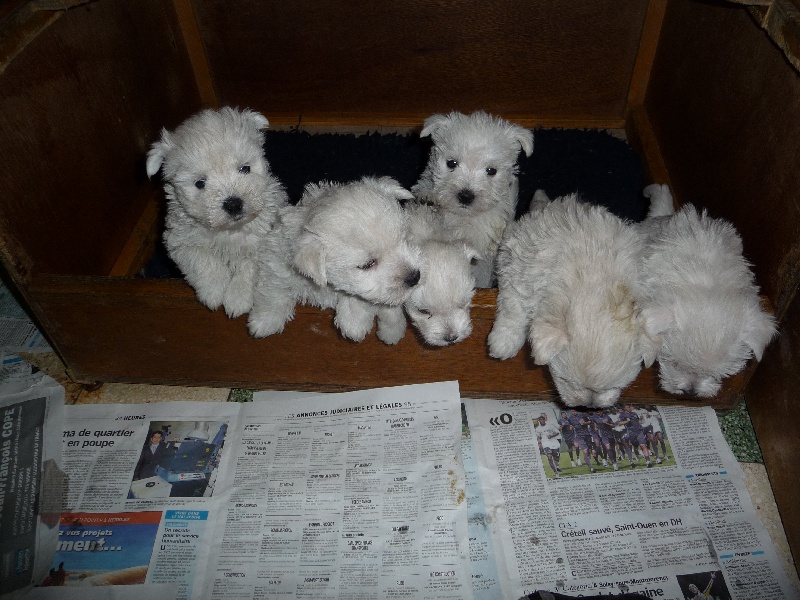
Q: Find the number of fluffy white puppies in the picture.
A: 6